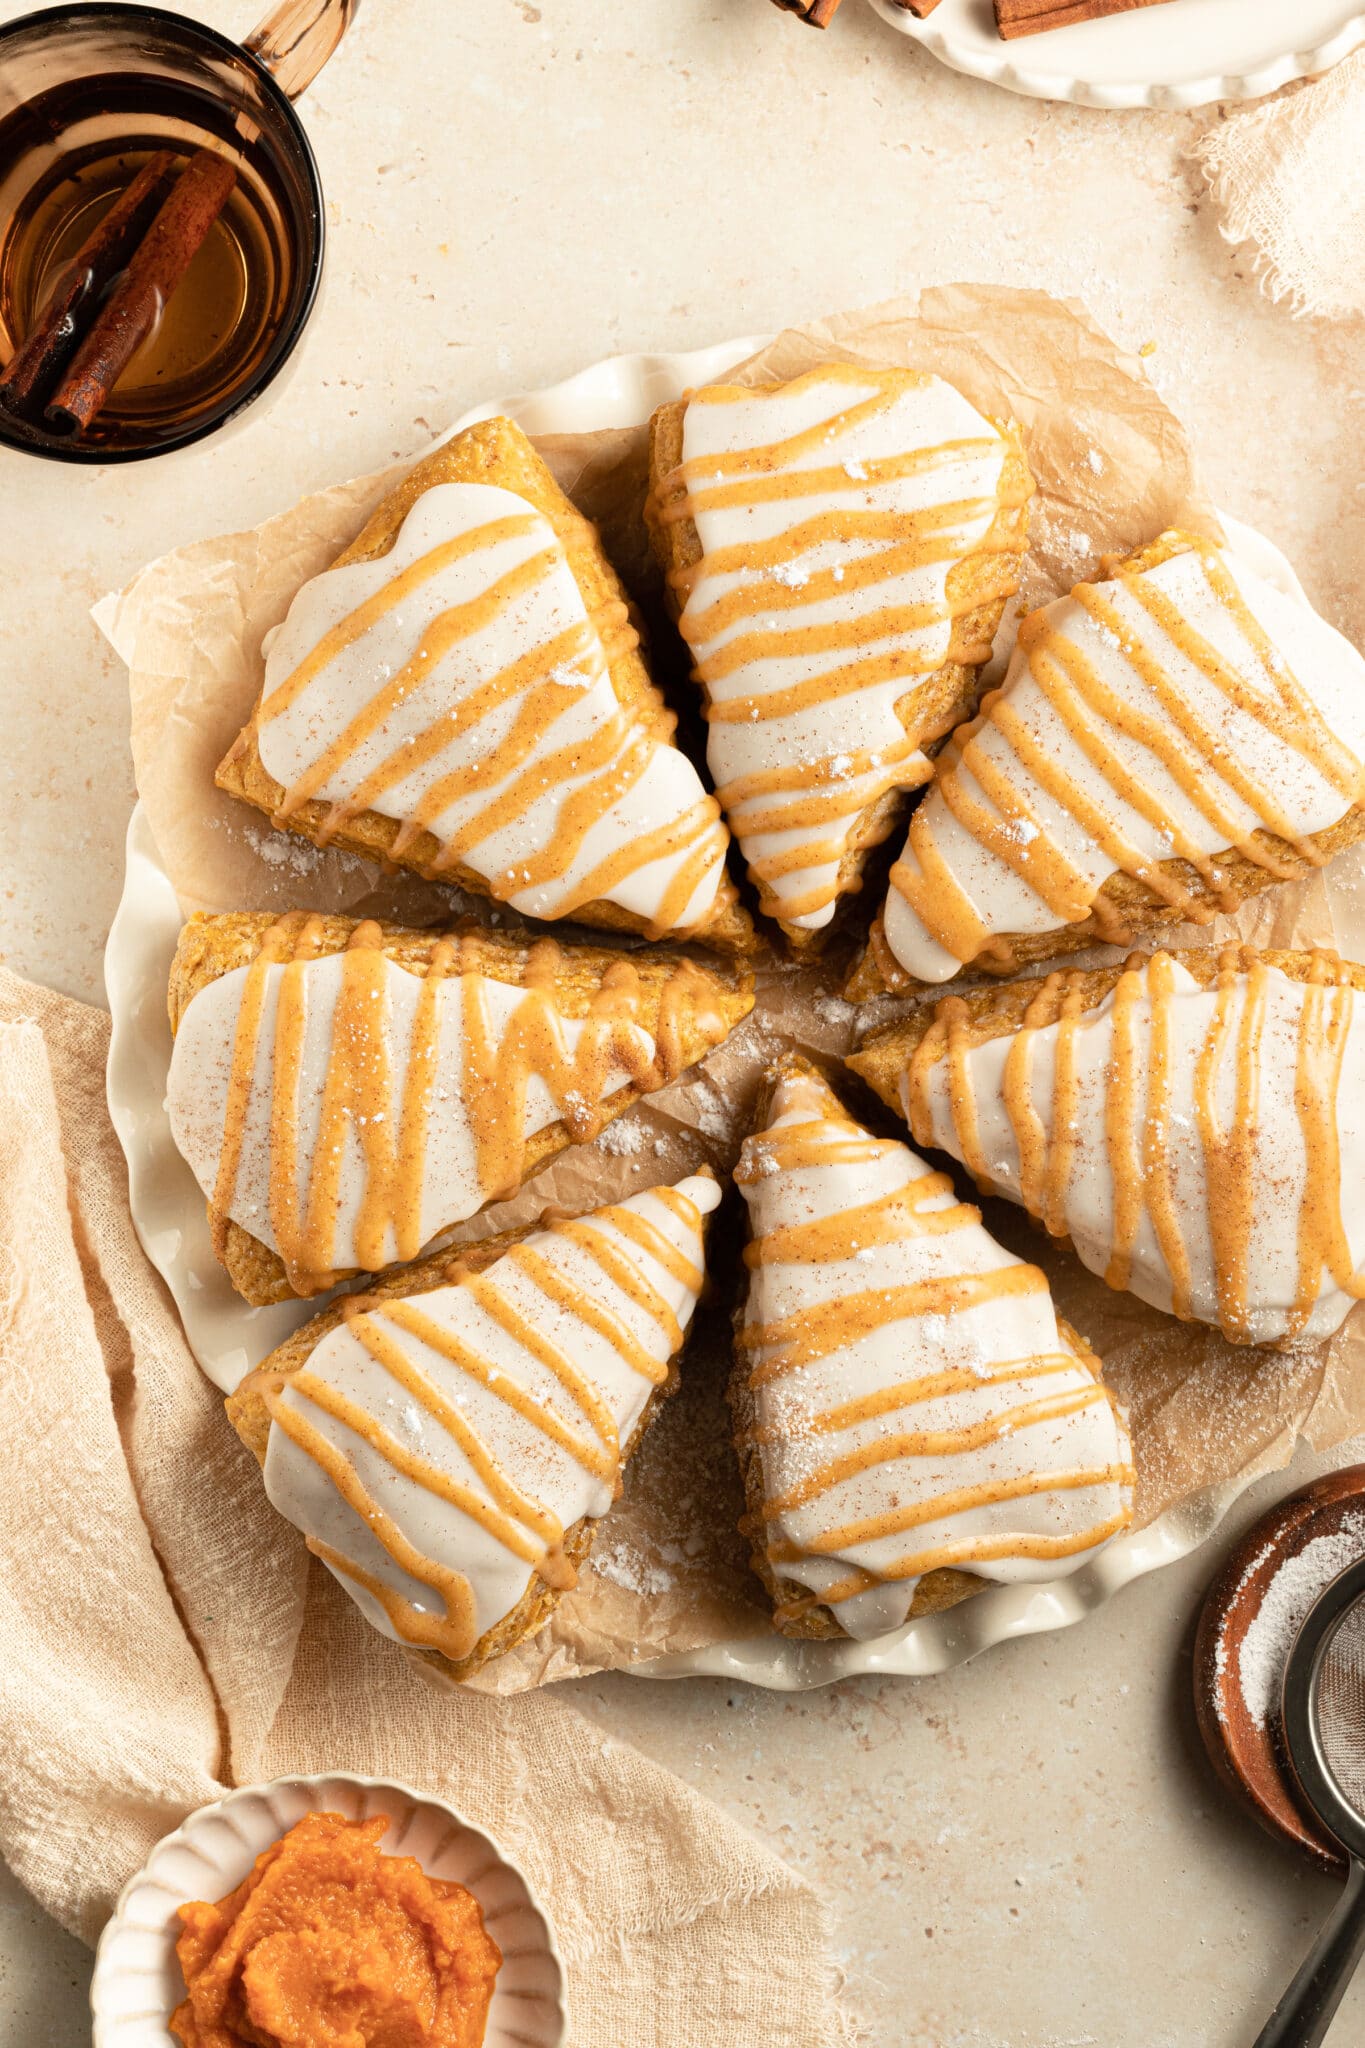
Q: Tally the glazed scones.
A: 7